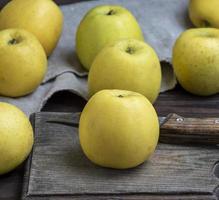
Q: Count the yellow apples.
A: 8